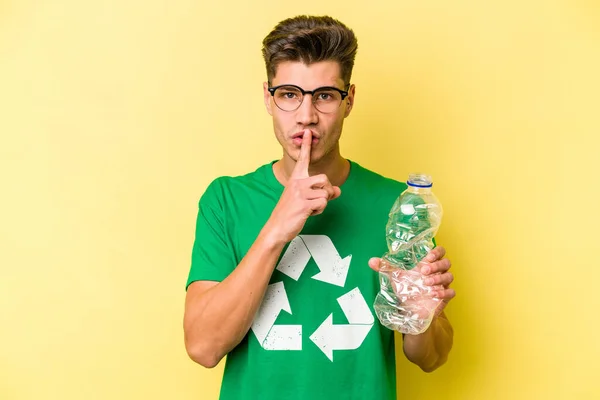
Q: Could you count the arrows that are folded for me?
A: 3